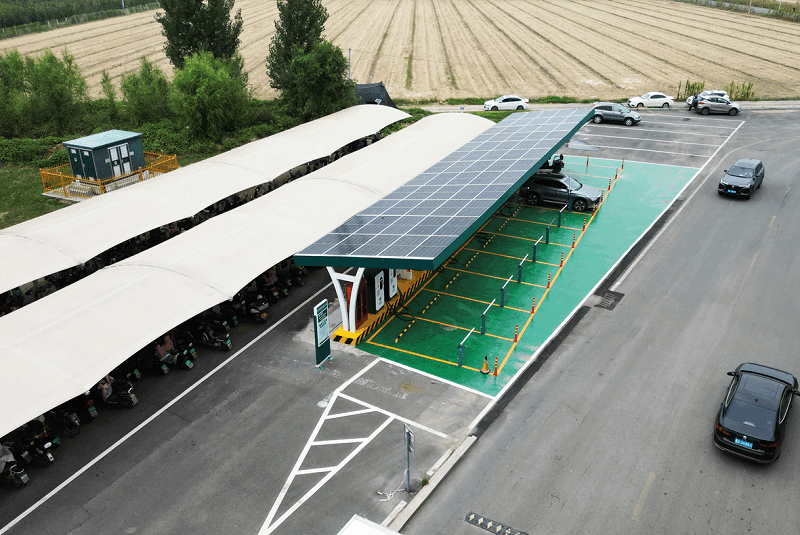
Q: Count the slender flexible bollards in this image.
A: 13